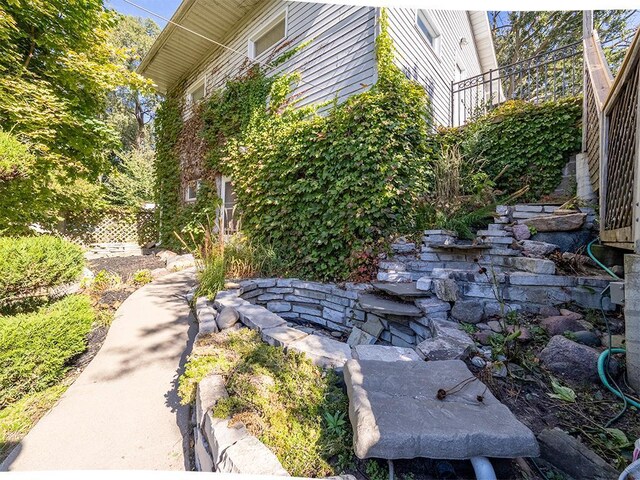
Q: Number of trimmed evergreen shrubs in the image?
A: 2